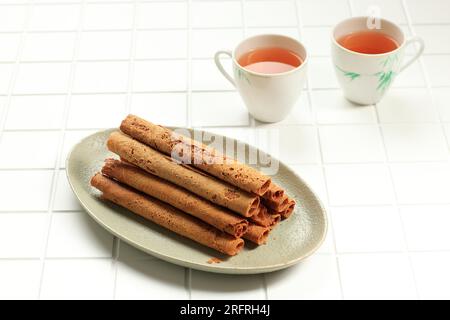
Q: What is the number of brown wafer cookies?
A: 9